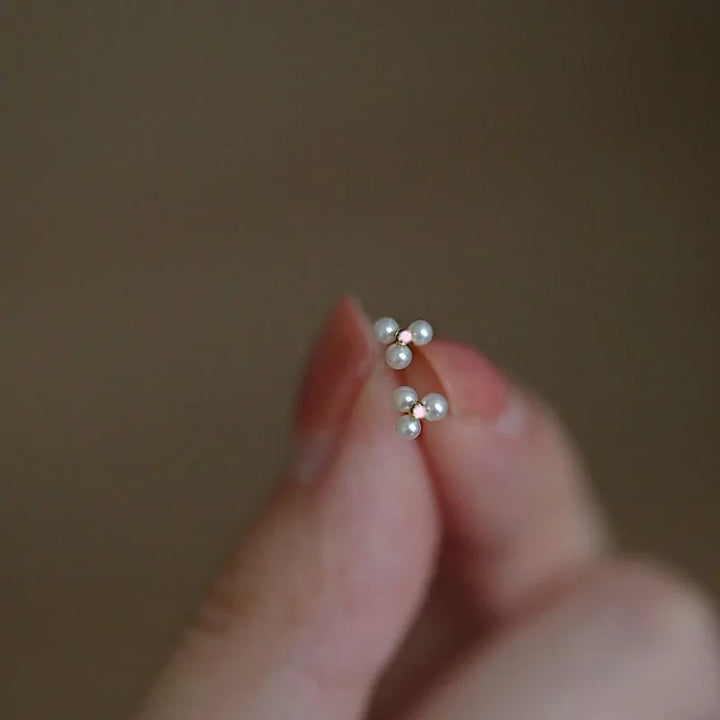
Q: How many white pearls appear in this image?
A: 6